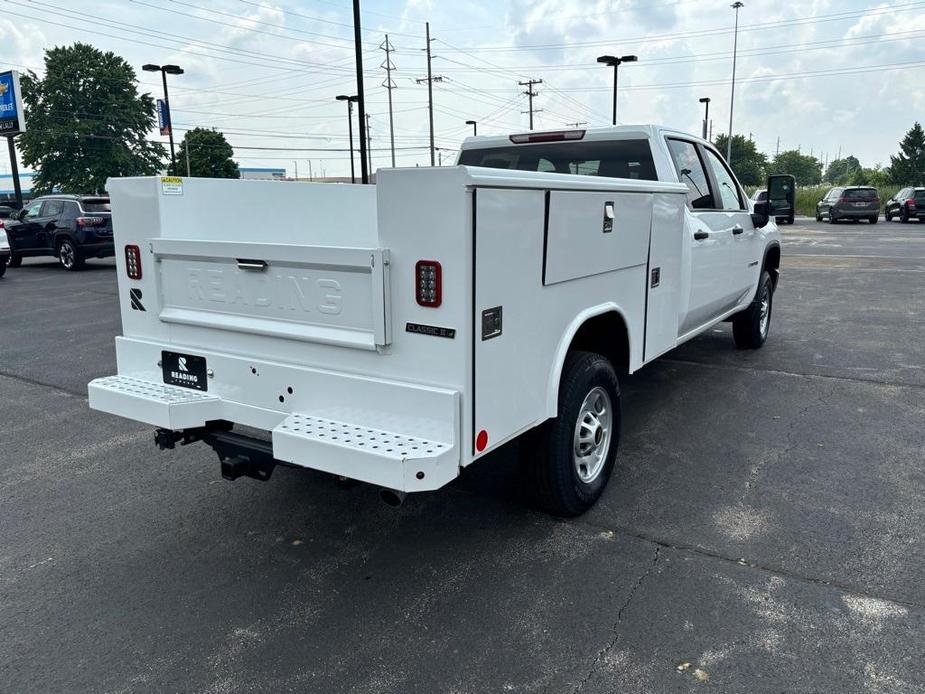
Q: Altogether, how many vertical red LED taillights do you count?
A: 2